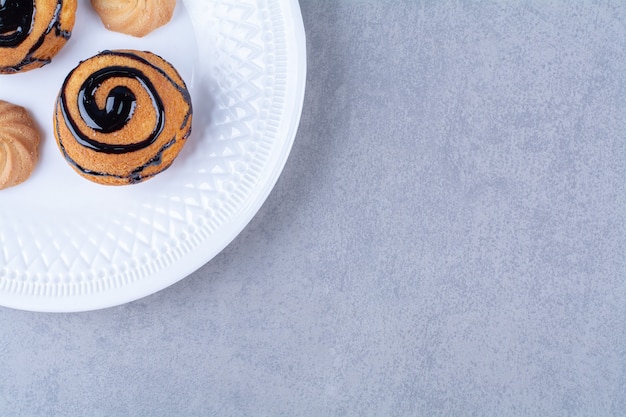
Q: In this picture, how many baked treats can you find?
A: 4